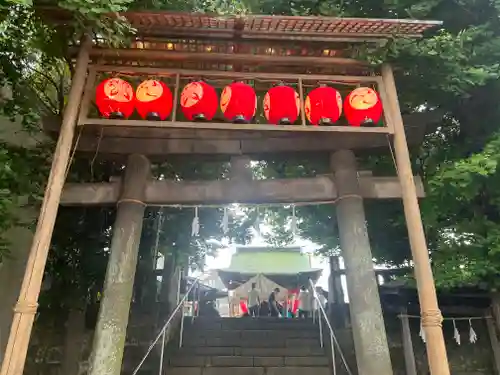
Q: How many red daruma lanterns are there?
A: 7